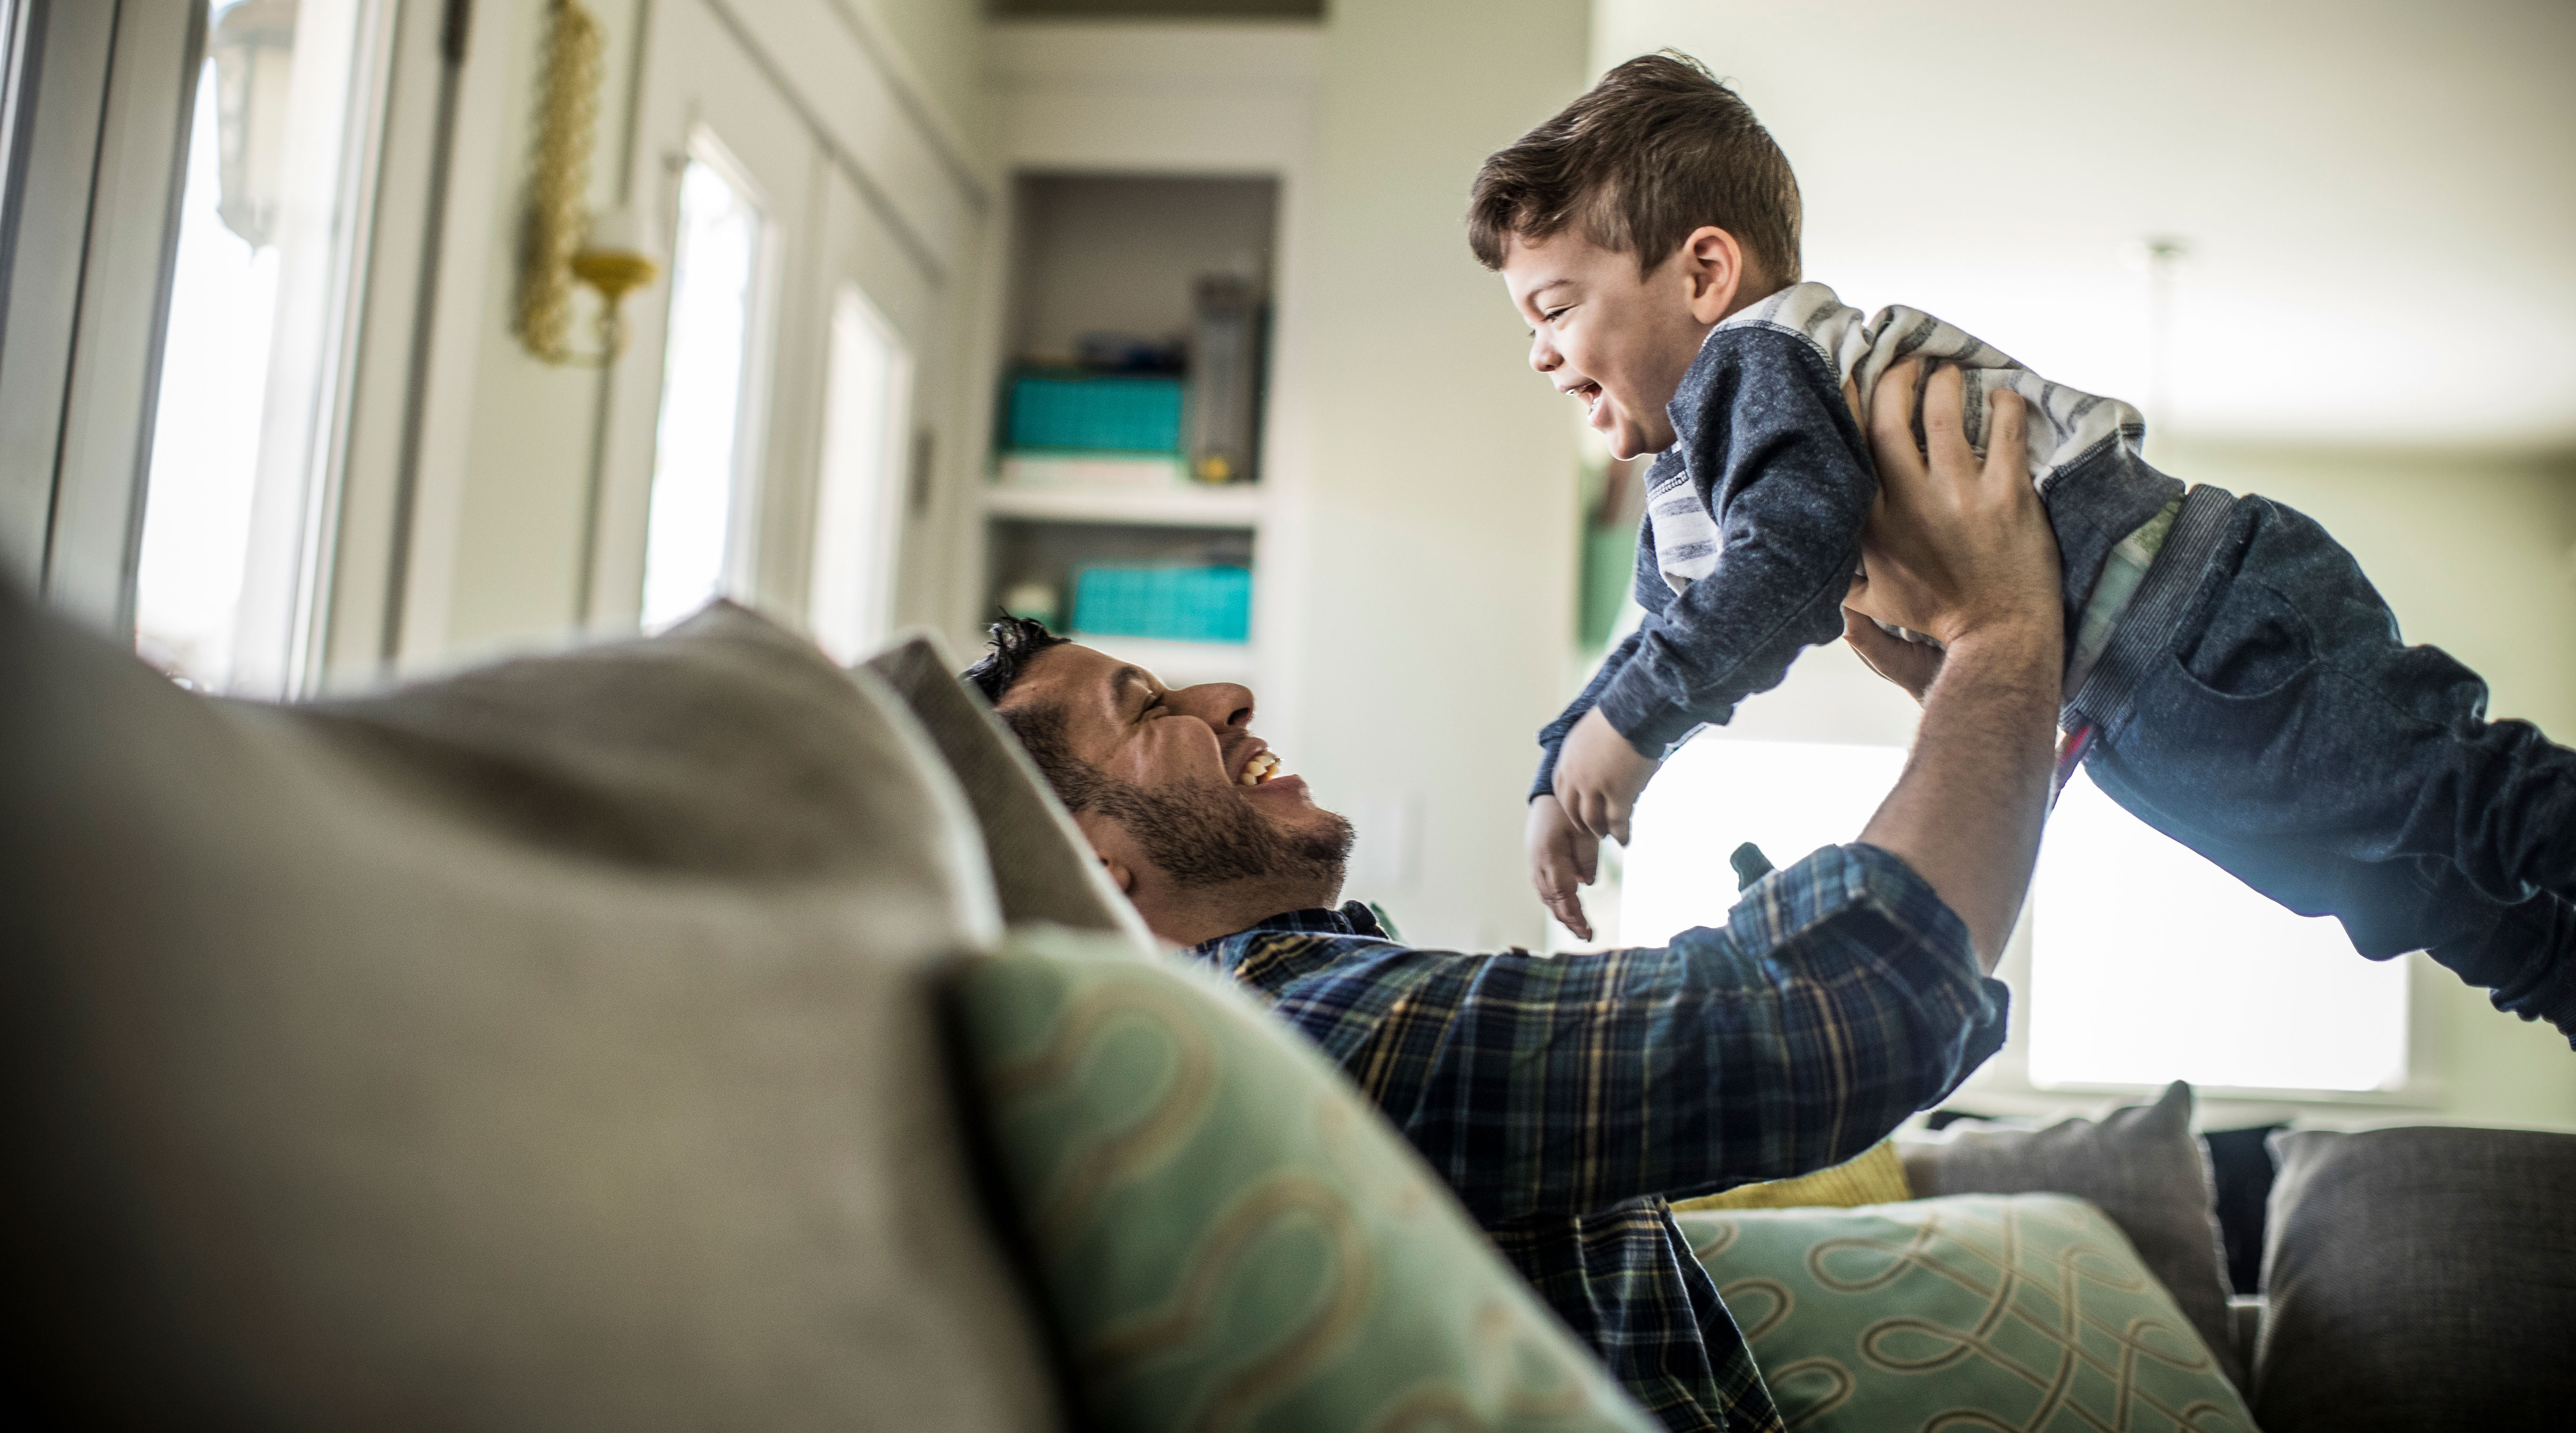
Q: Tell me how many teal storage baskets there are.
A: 2